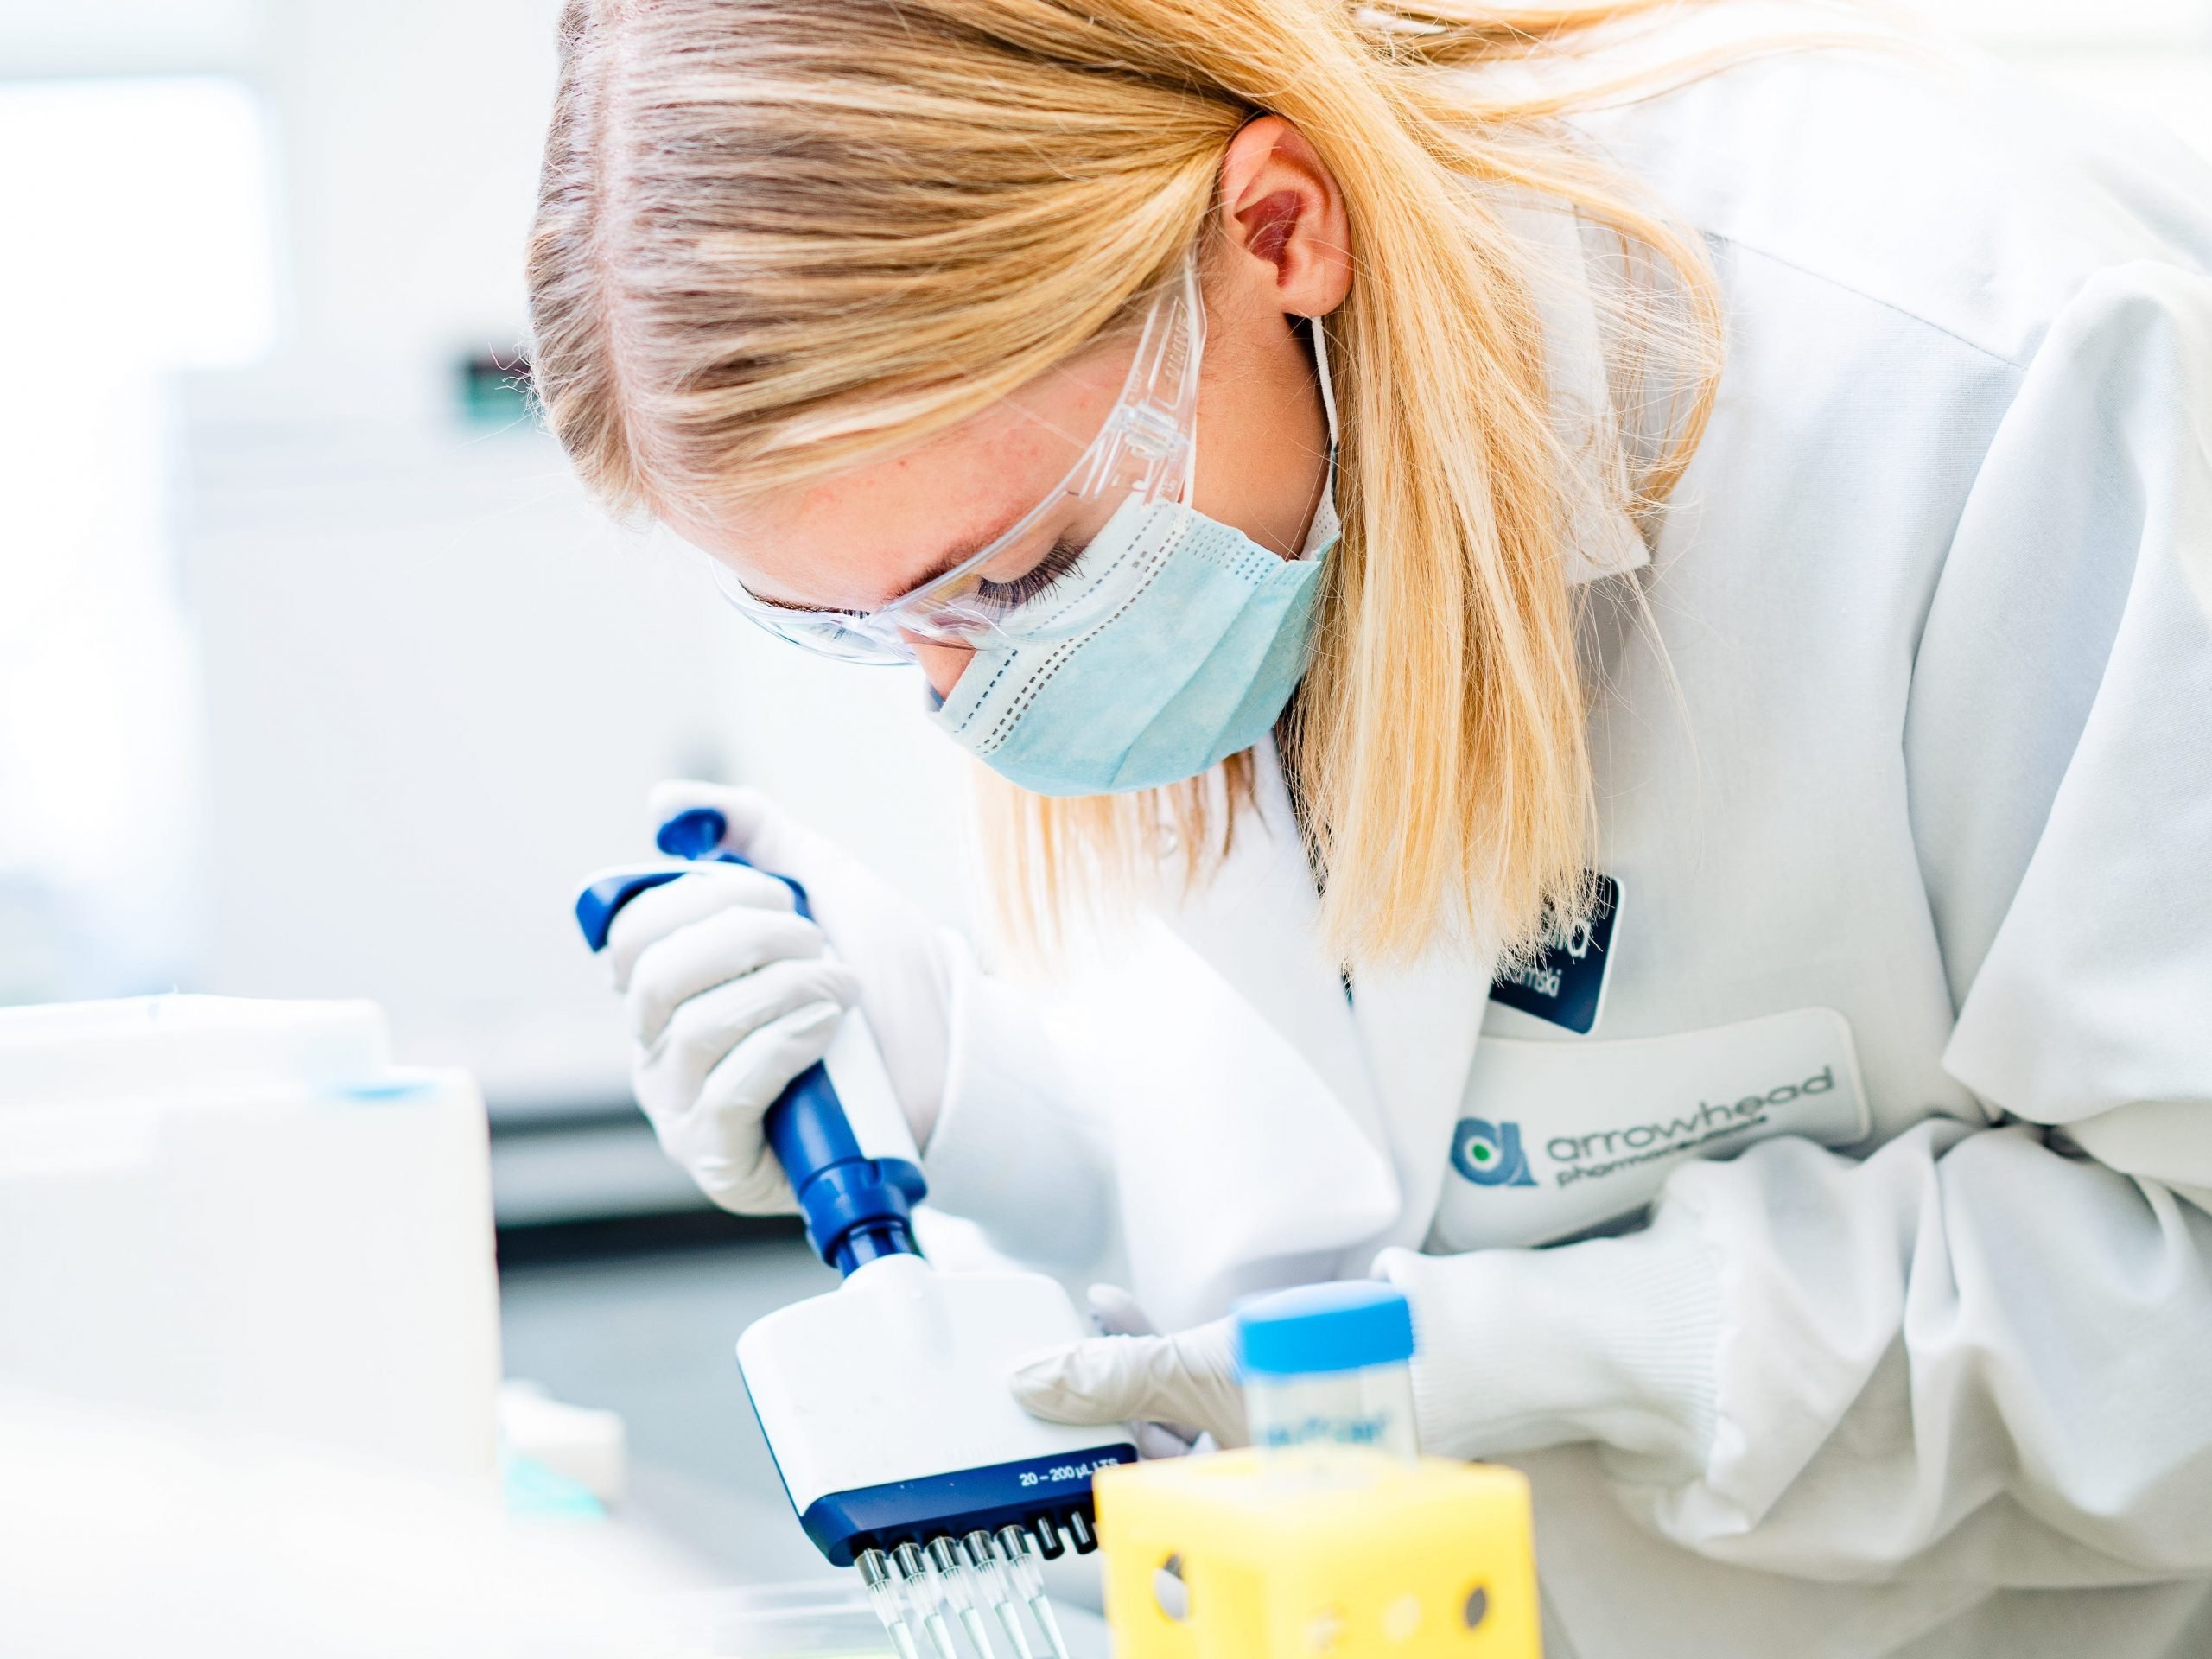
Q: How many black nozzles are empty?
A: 2